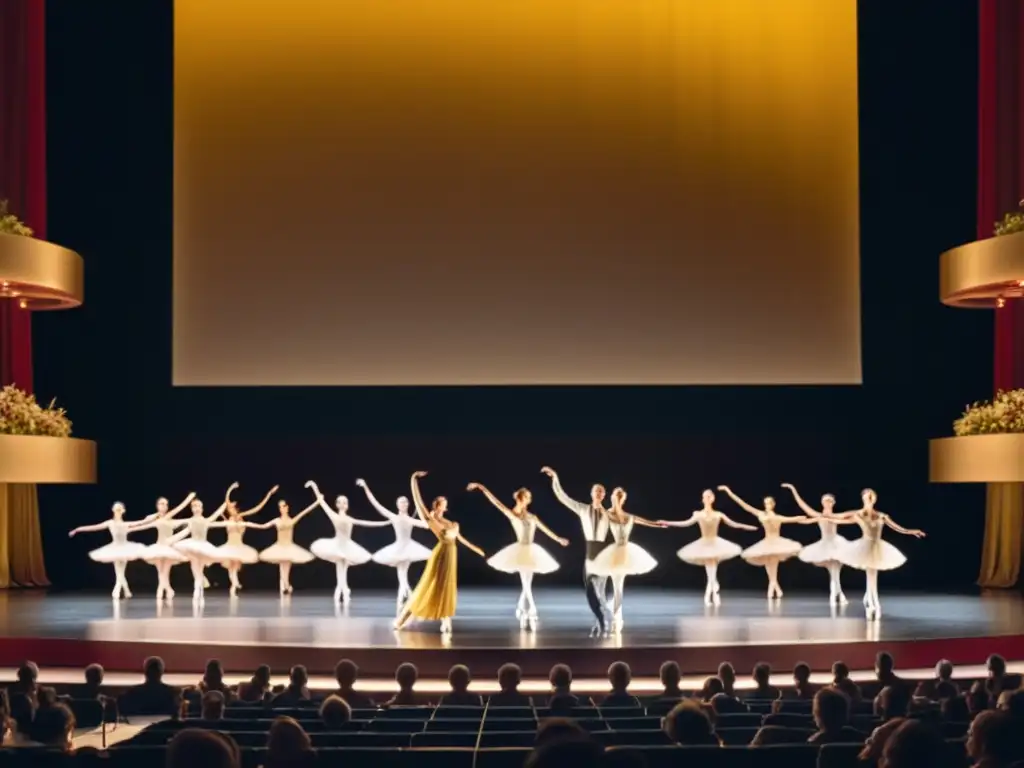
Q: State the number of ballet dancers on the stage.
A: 15